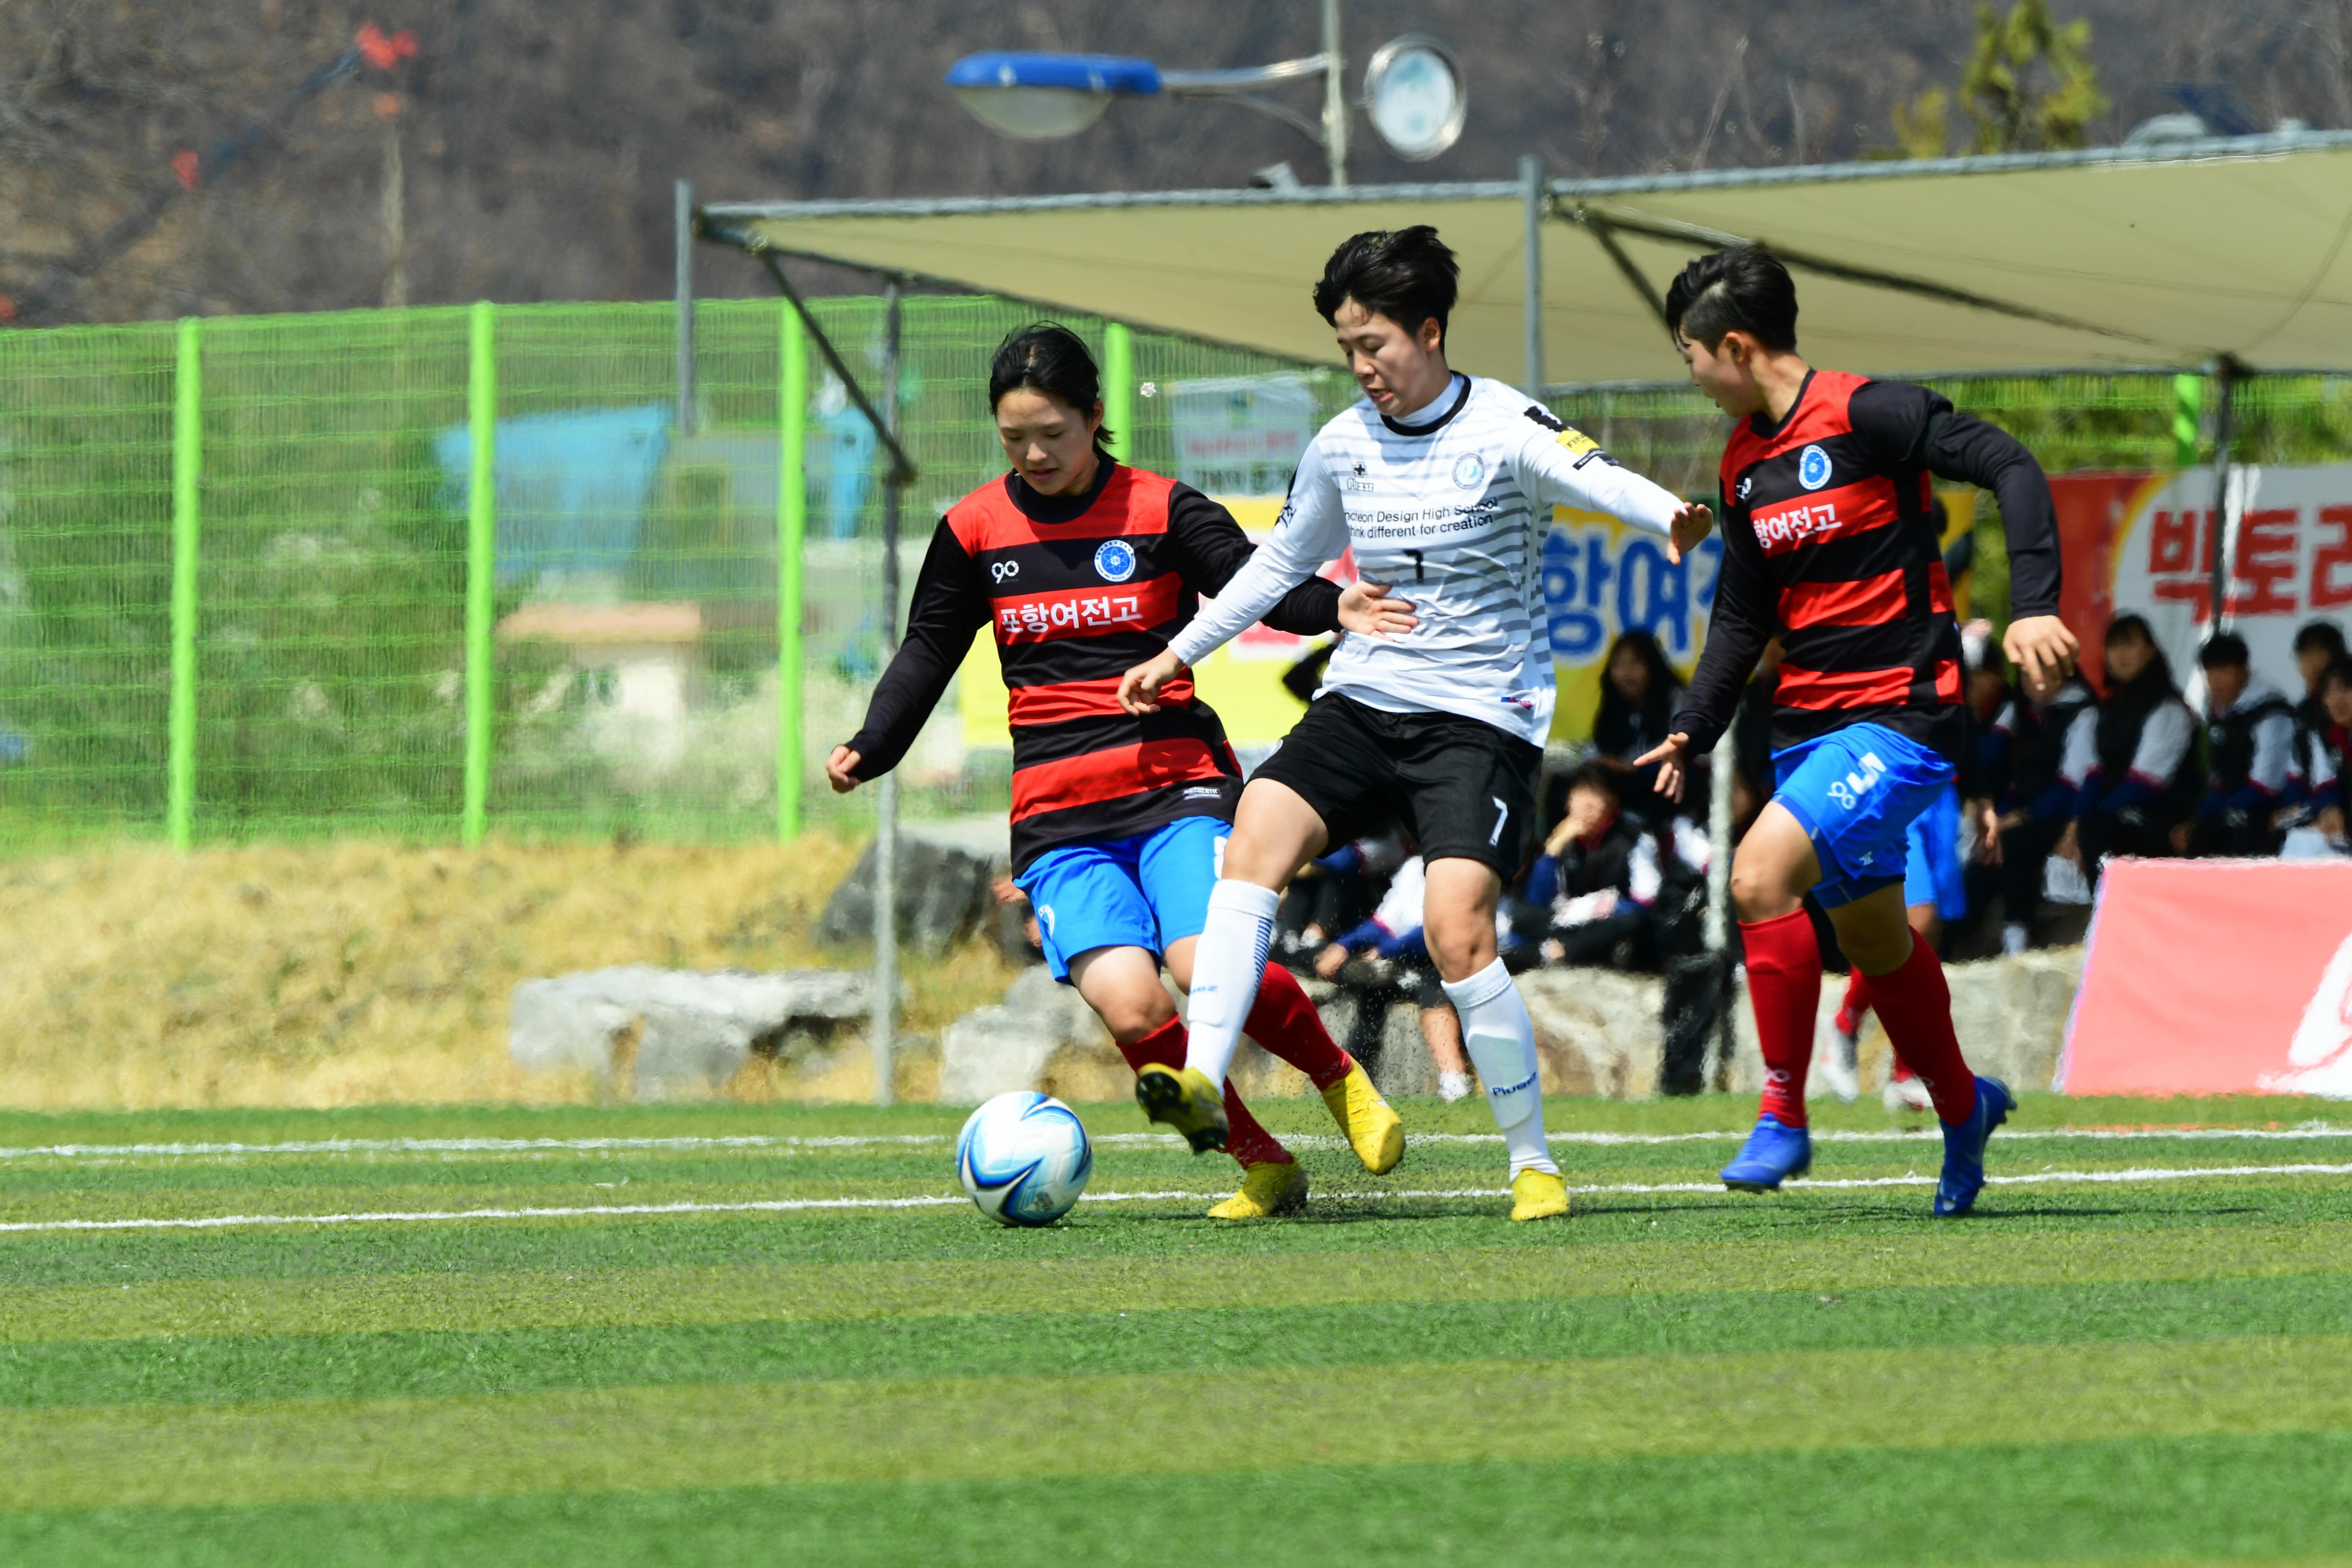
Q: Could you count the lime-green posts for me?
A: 5